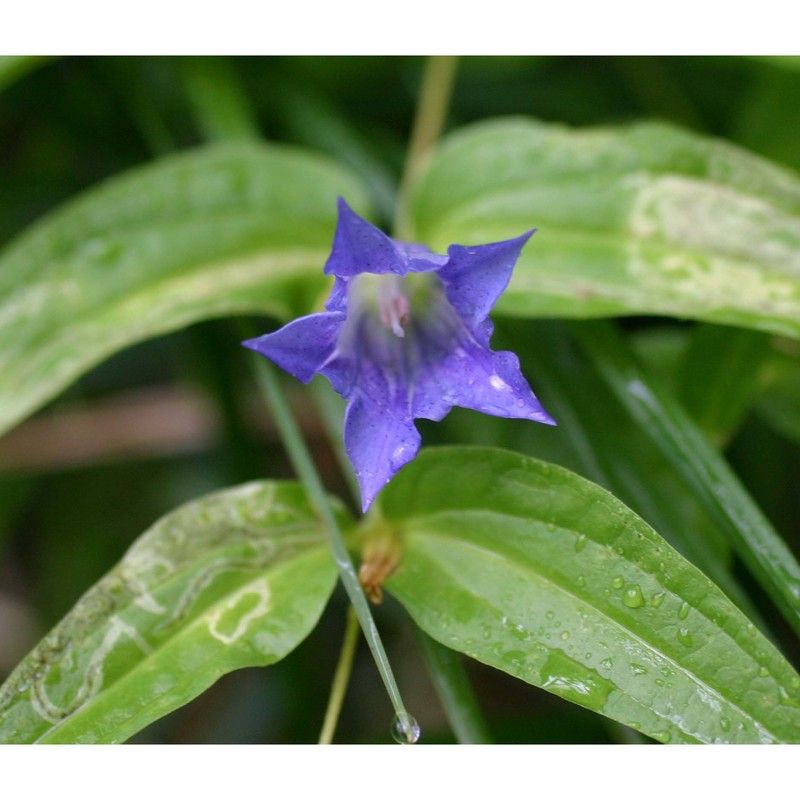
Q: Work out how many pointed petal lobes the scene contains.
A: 5